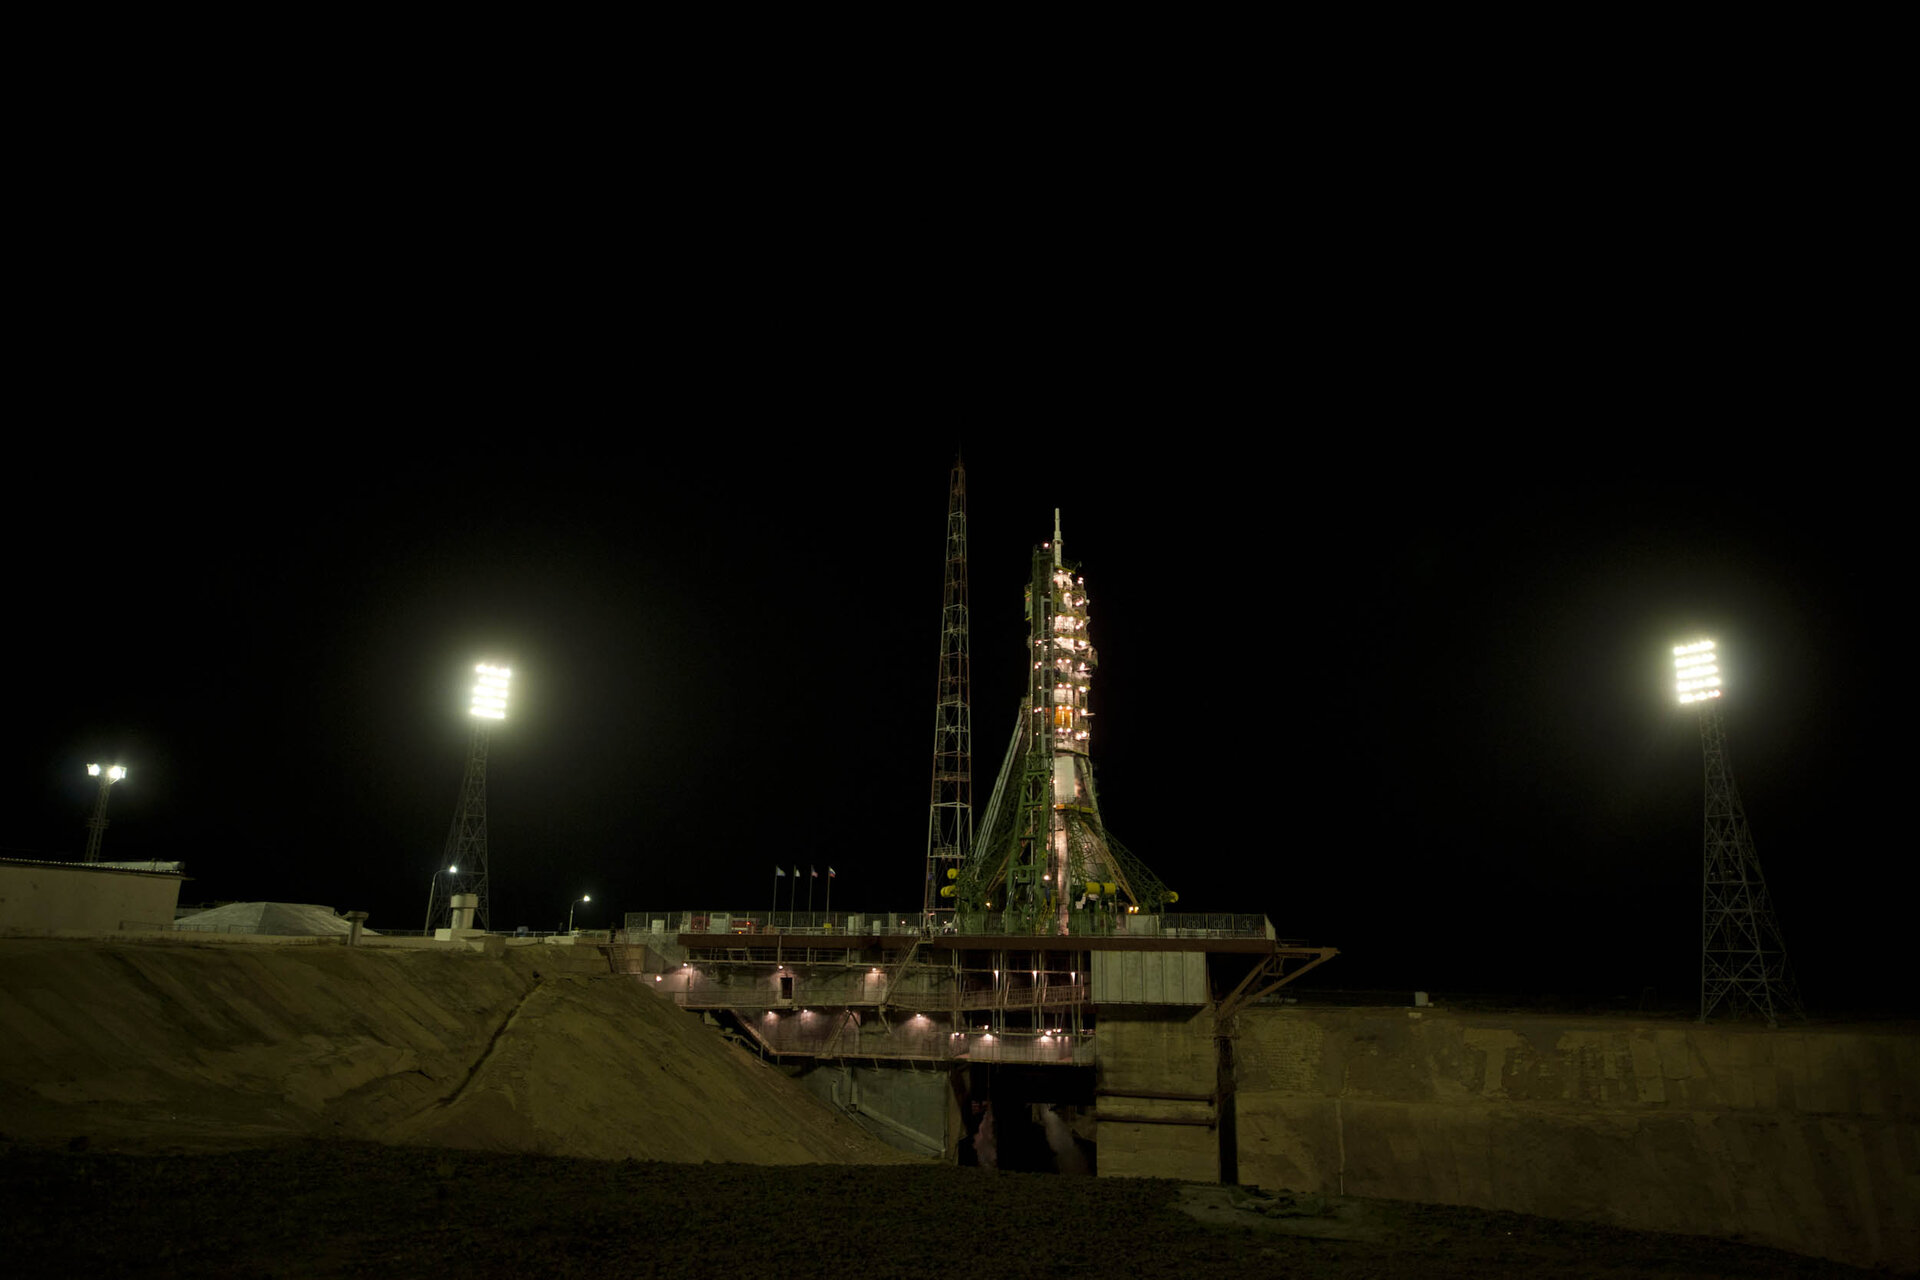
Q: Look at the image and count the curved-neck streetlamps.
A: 2